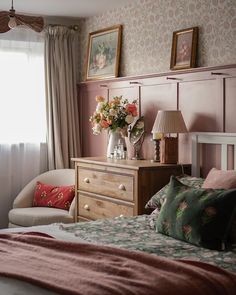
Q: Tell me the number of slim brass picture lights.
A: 0